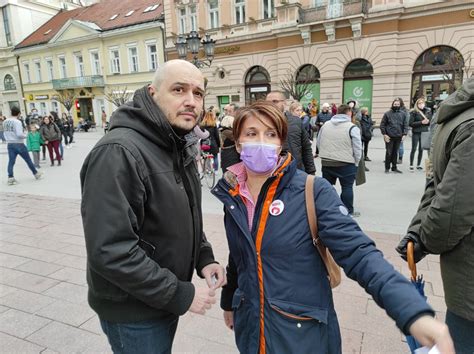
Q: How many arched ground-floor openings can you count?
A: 4